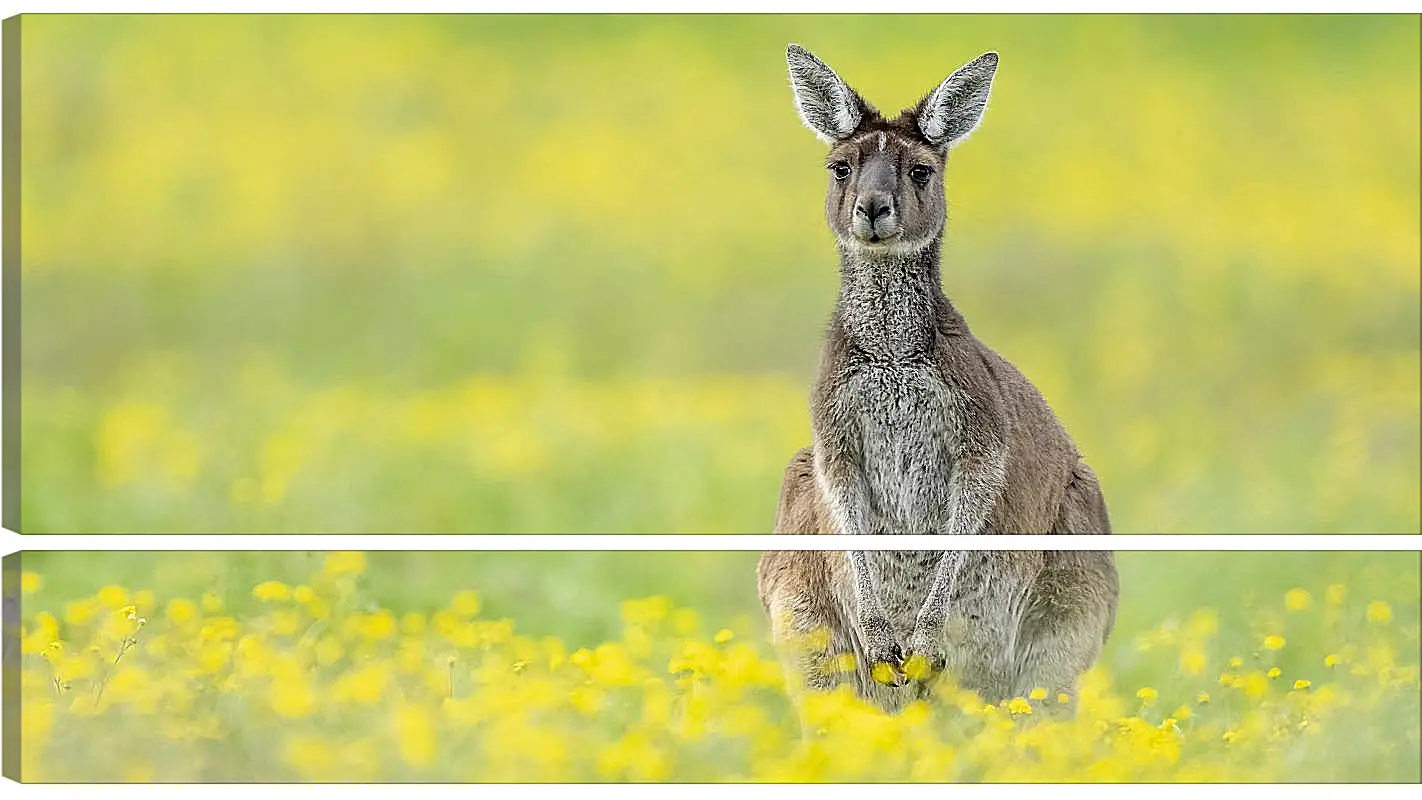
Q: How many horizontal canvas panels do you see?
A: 2